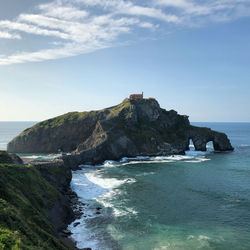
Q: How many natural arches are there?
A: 2